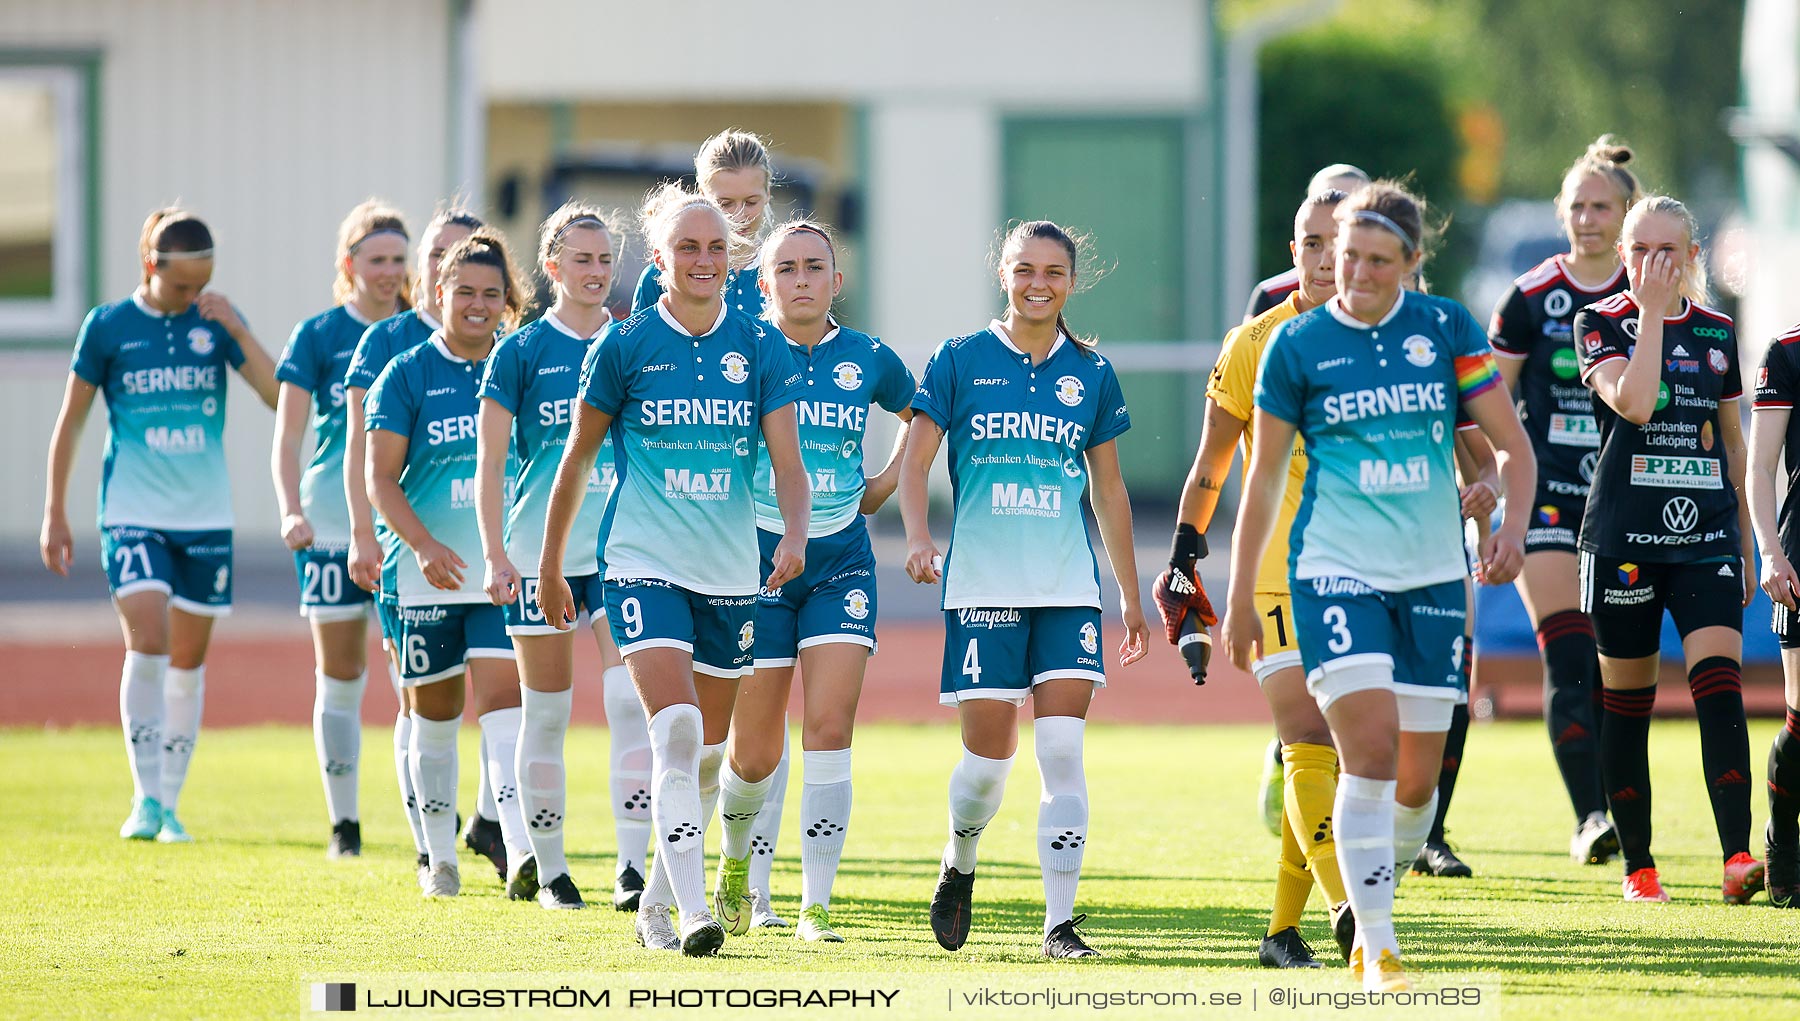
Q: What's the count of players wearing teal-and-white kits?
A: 10